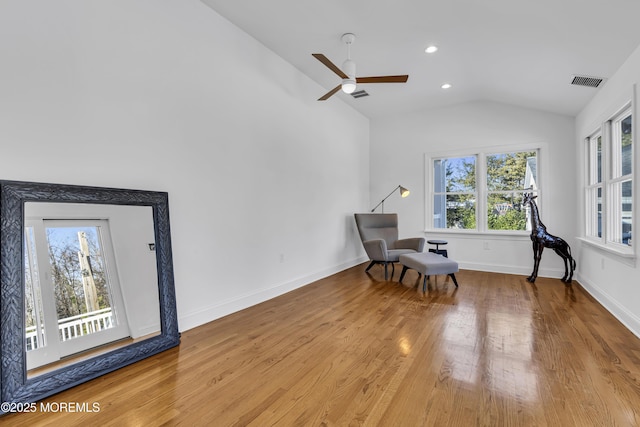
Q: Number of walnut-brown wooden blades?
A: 3